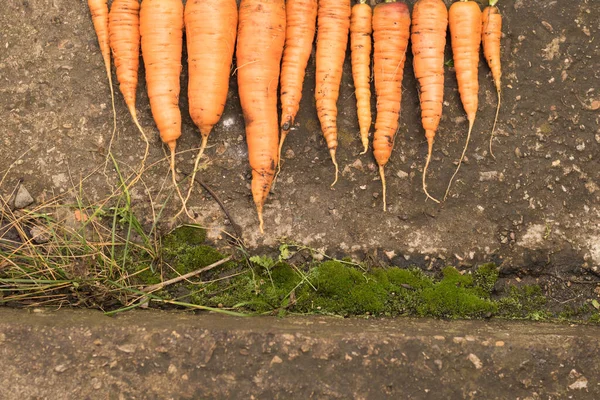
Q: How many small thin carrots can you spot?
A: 3